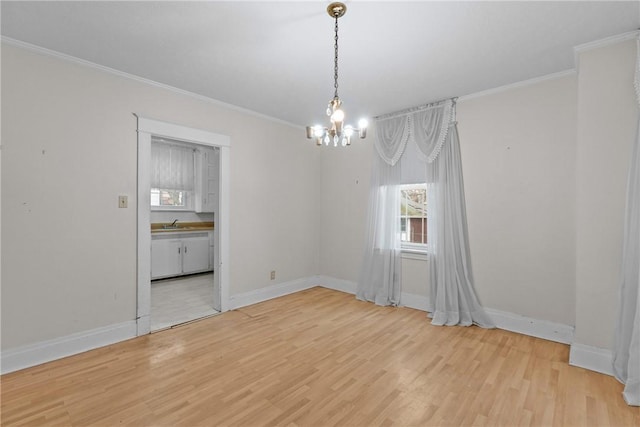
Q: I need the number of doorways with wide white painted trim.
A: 1